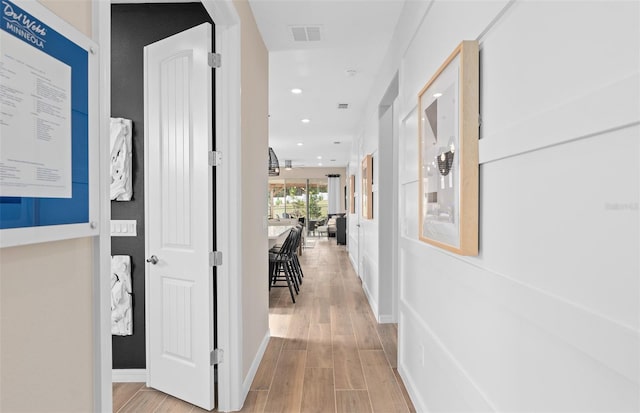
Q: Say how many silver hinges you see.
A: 4